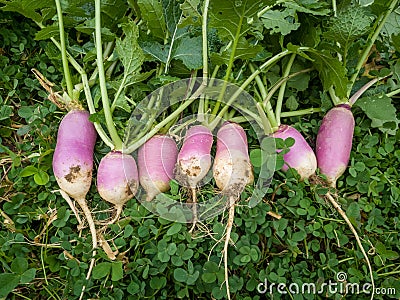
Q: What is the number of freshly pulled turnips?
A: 7